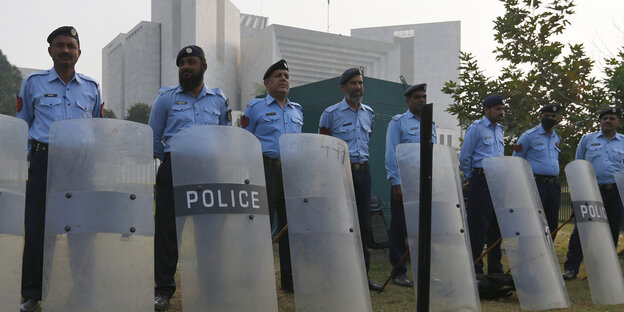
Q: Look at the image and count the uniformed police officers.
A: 8